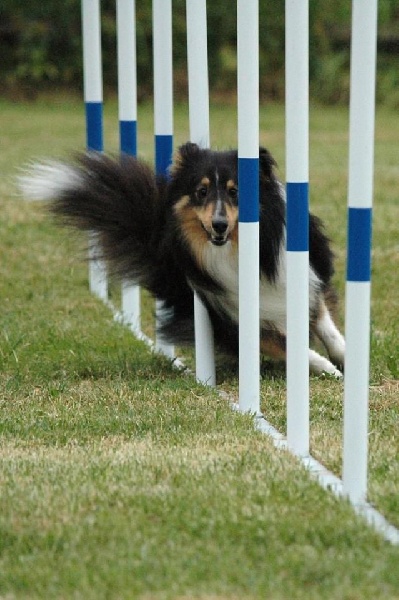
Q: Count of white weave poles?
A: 7